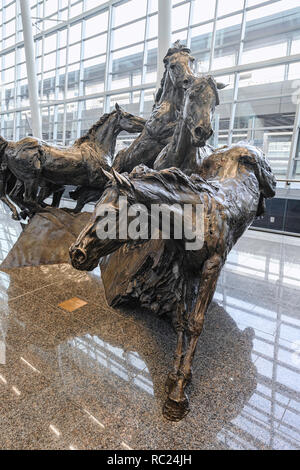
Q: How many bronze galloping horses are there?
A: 4